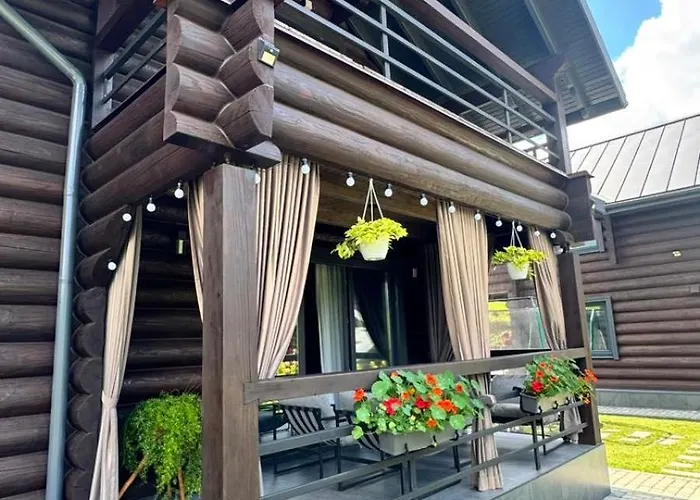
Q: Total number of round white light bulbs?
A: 15